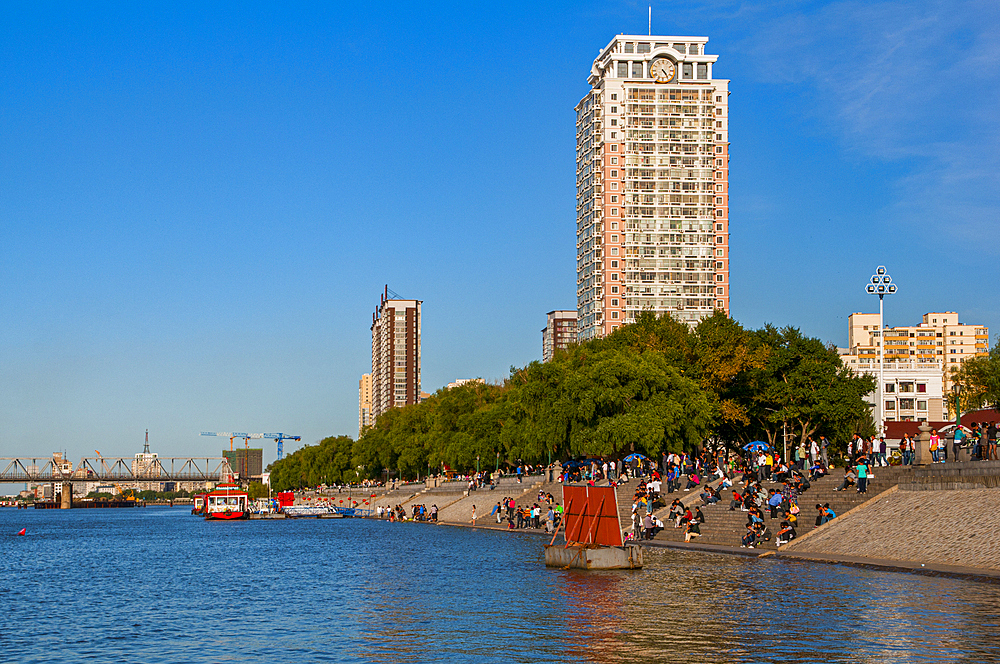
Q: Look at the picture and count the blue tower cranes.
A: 1